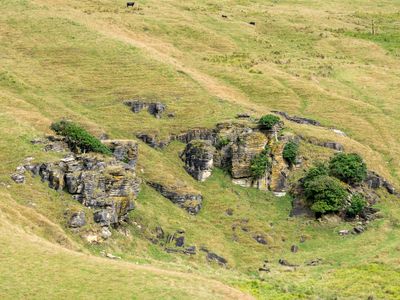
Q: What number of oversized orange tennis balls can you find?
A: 0